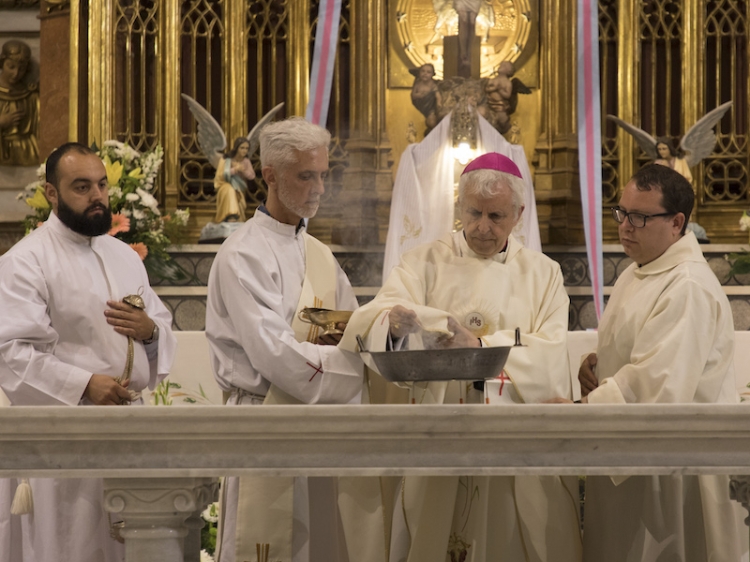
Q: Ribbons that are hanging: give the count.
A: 2